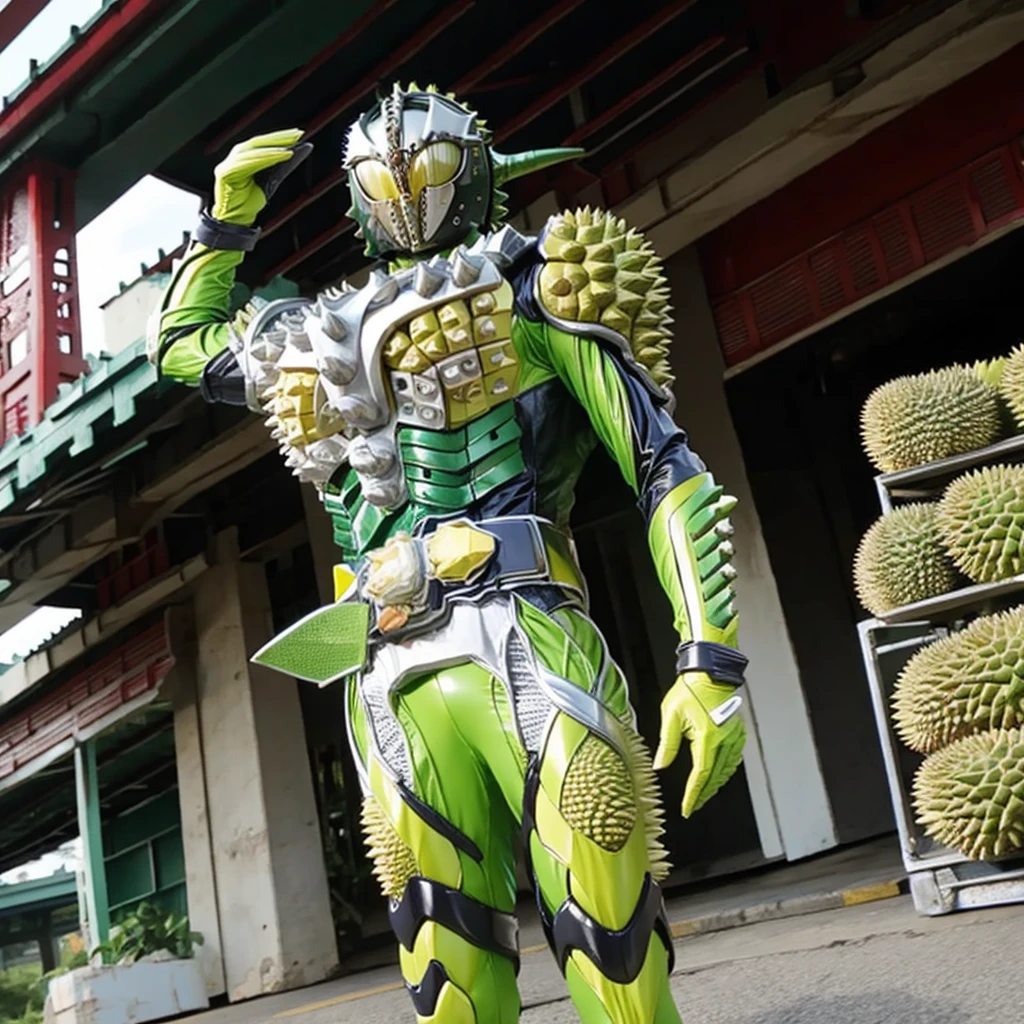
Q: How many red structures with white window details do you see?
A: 1